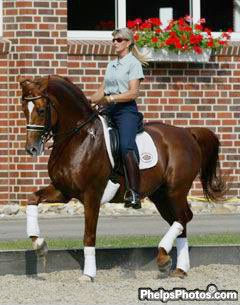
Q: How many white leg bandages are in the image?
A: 4